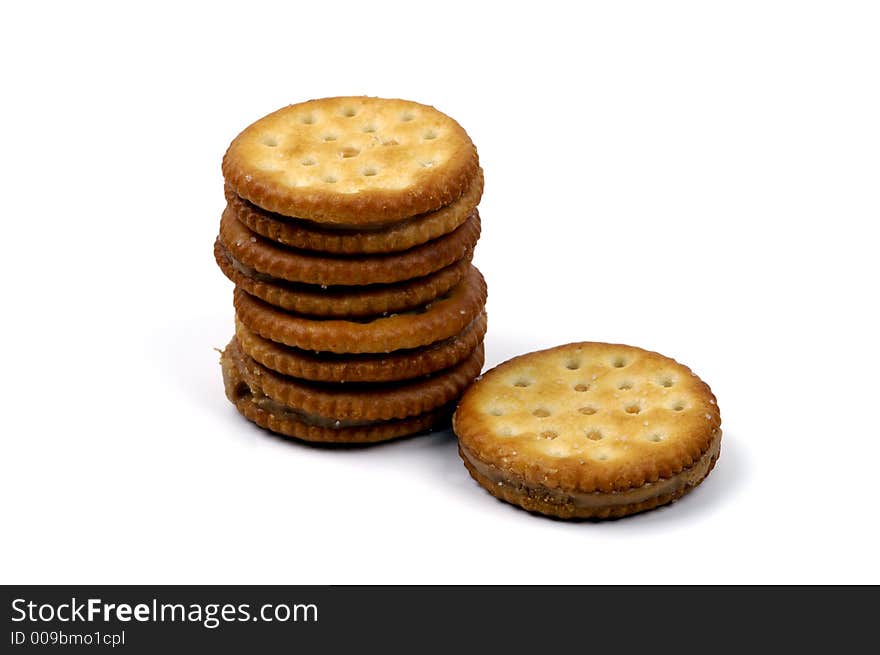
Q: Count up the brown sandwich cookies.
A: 5